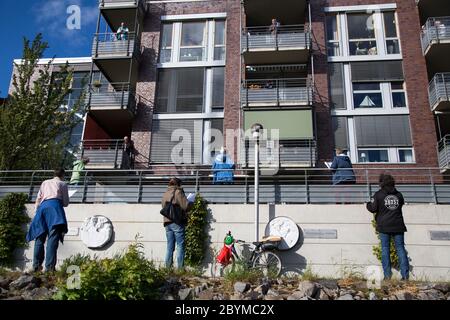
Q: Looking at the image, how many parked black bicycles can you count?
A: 1